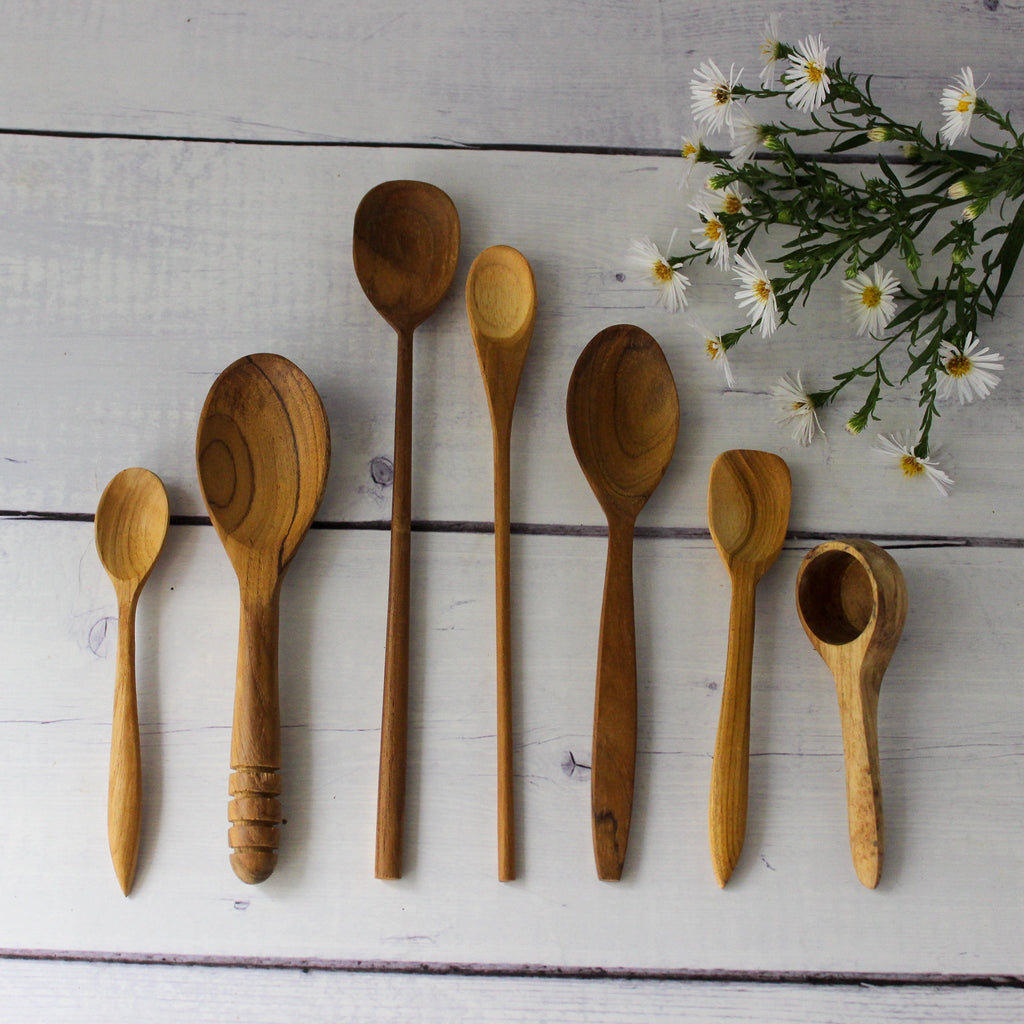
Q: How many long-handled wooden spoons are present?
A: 2